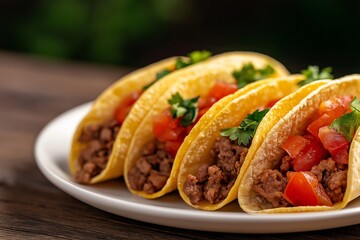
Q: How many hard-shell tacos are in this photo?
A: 4